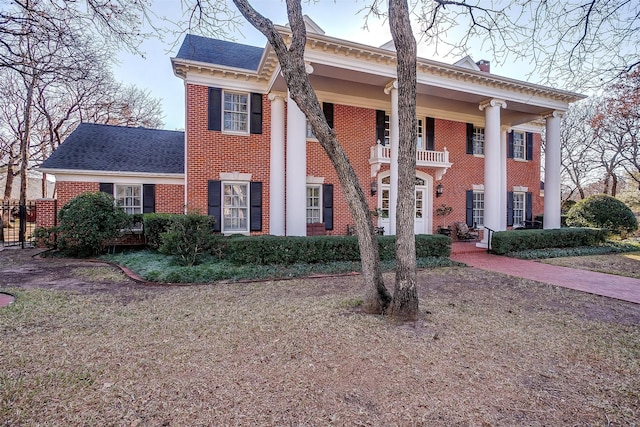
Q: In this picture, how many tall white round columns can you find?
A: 6